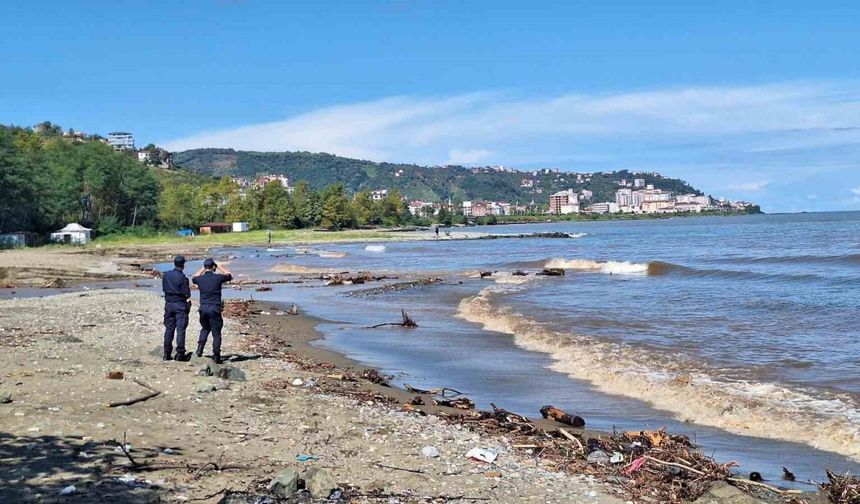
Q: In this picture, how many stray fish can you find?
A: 0